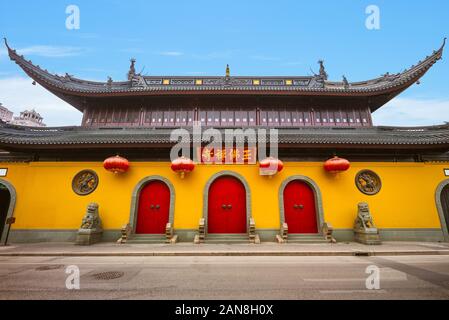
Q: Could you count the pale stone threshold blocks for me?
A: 6